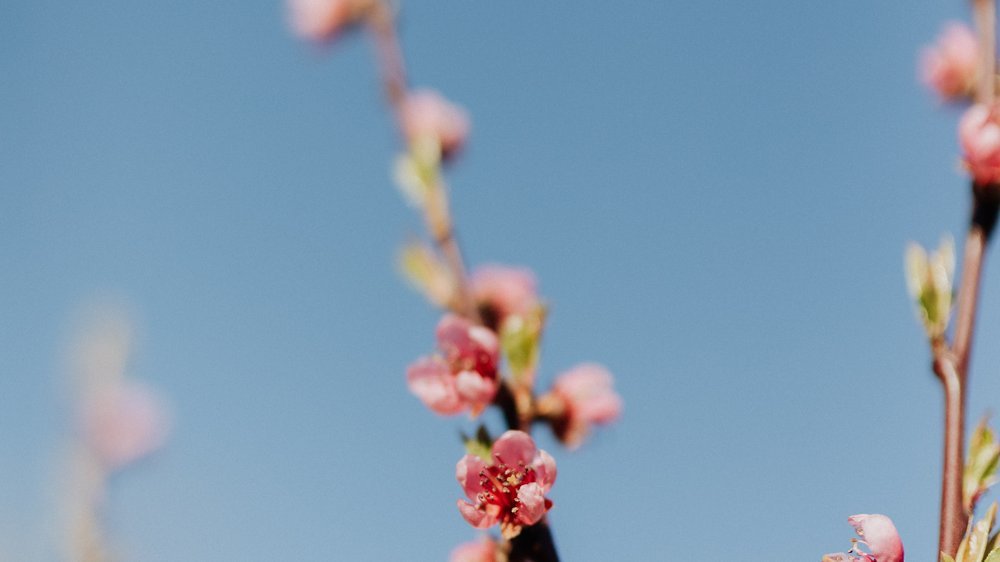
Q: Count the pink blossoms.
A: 11